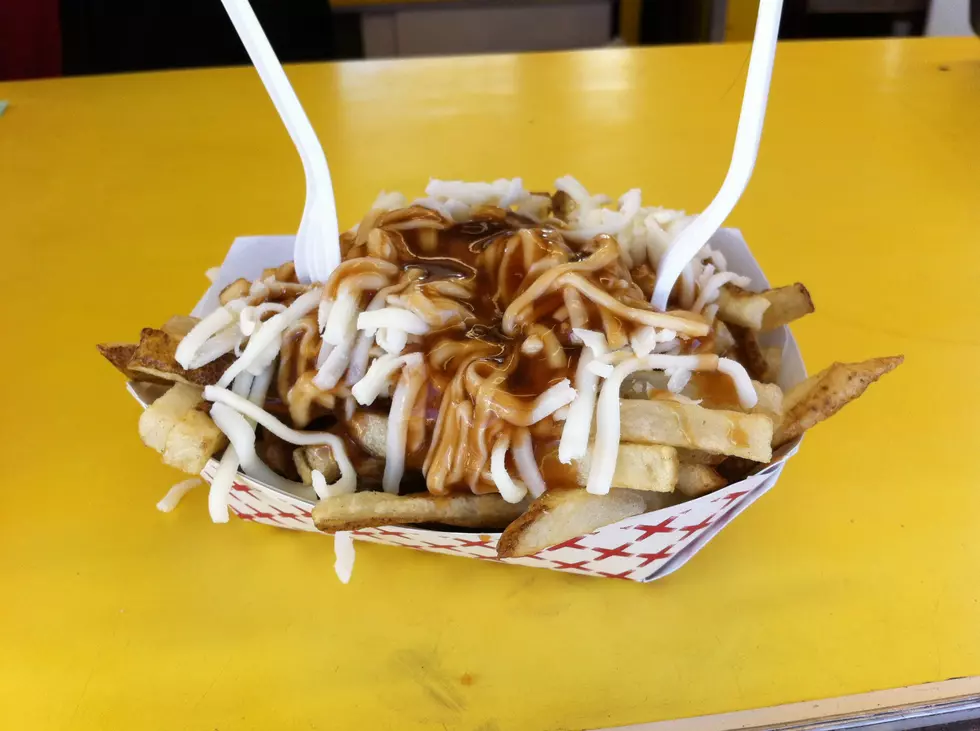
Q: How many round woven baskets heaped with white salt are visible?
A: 0